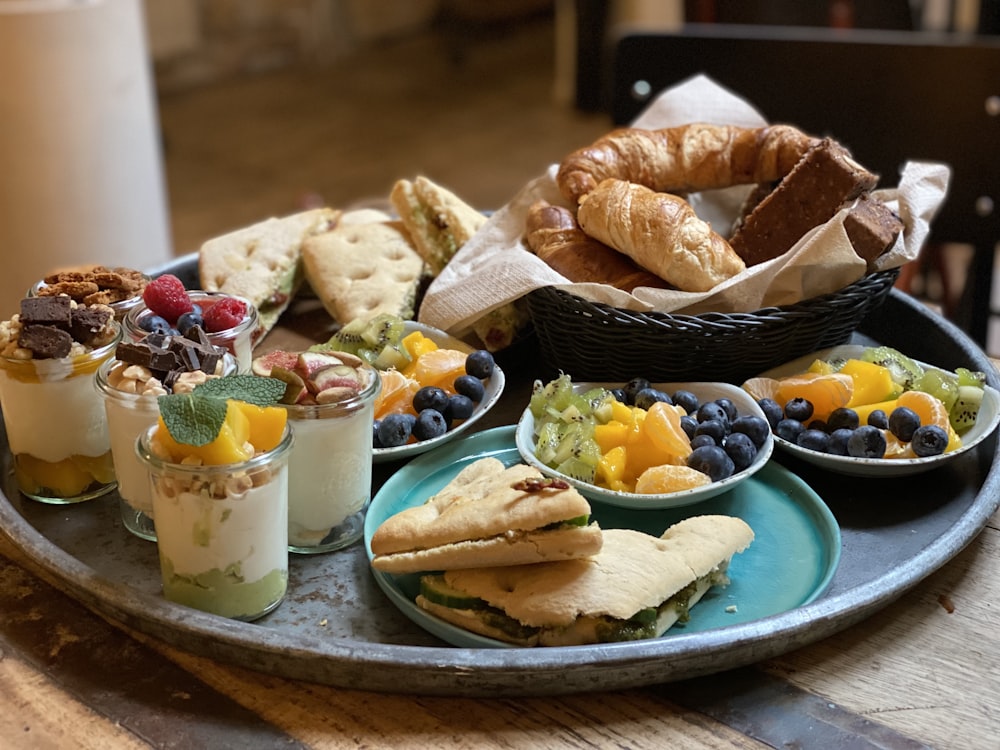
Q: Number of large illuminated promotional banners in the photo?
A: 0